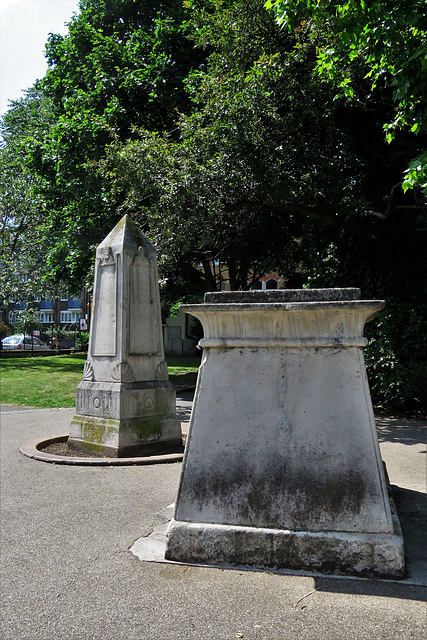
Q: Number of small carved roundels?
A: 2